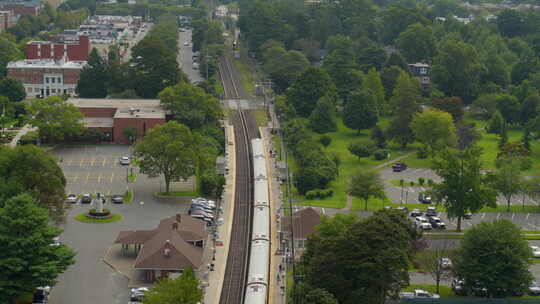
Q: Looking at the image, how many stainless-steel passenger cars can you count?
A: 6